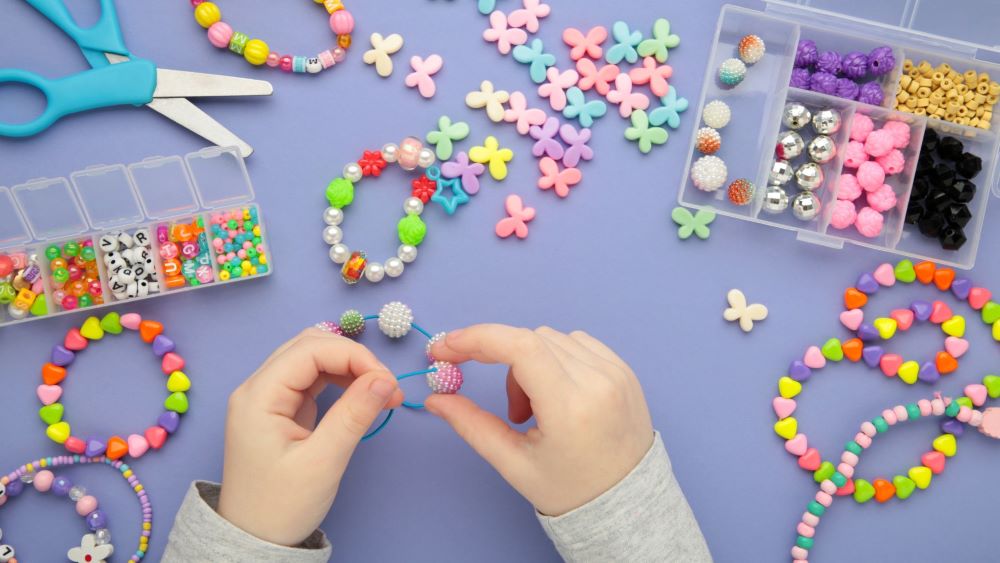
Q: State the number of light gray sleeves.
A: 2